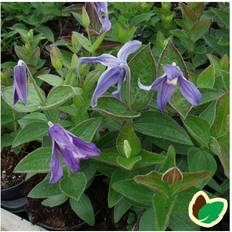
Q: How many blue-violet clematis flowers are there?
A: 5